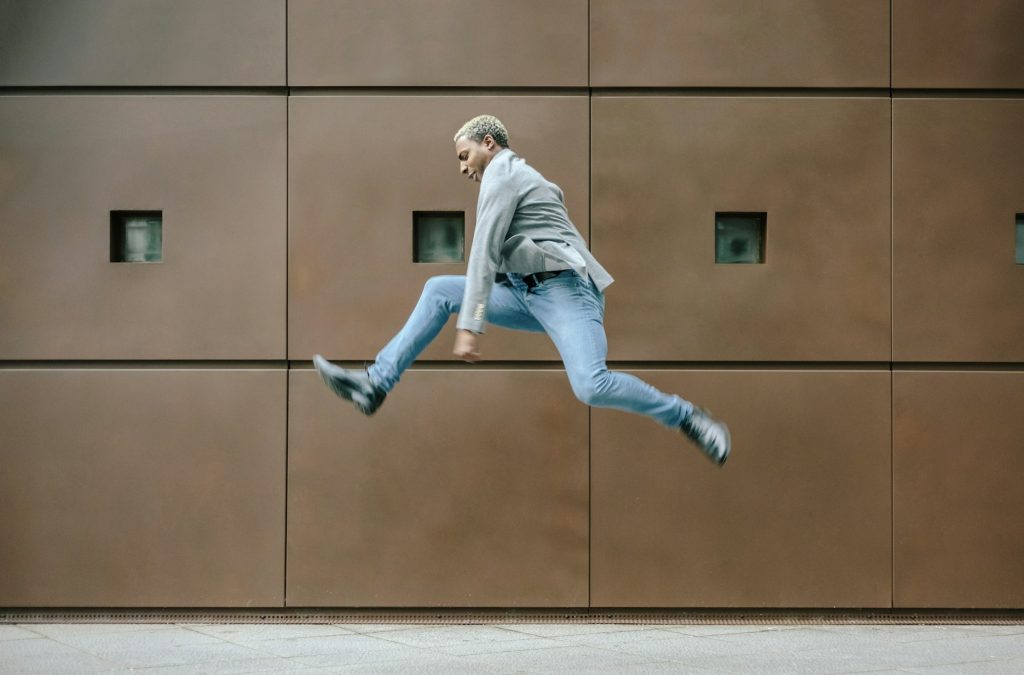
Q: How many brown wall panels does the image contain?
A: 12